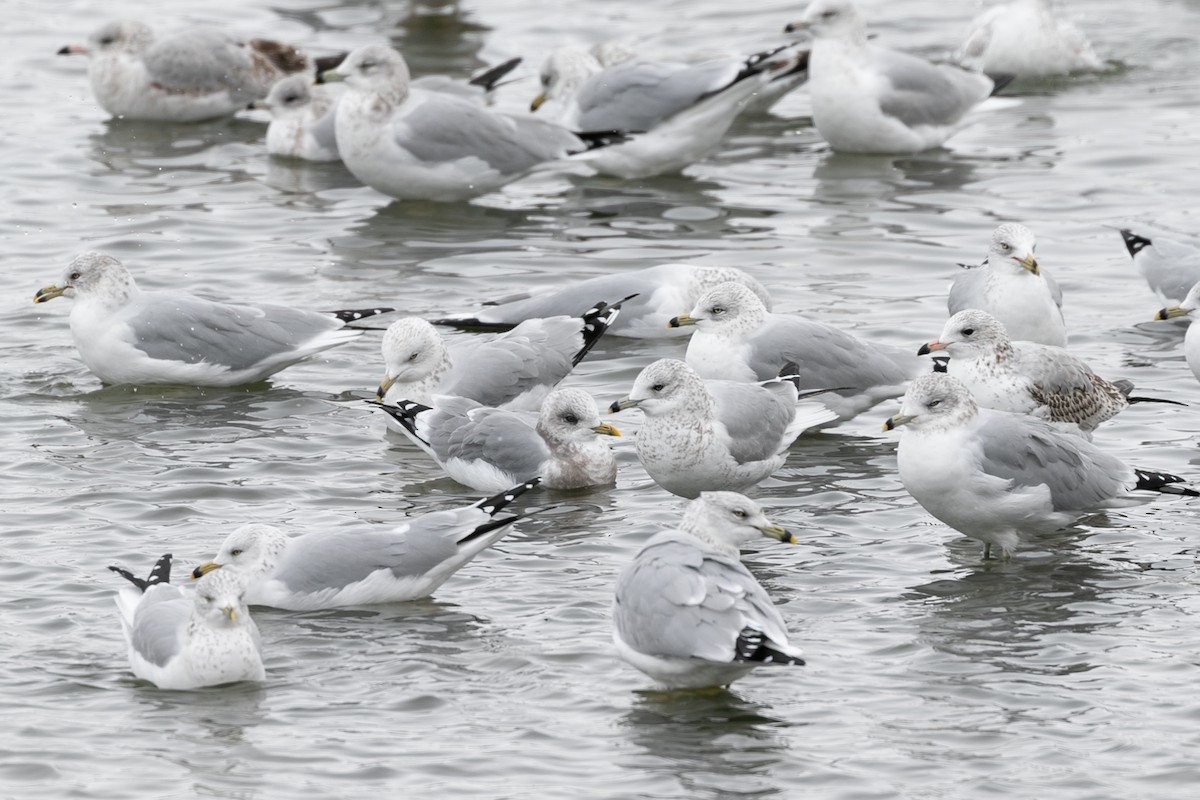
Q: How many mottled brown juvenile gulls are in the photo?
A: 2